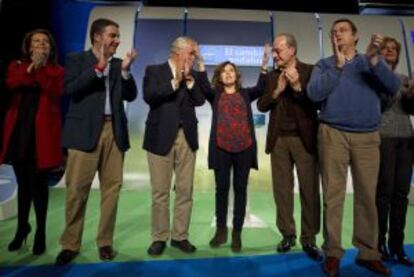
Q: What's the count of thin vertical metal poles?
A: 5